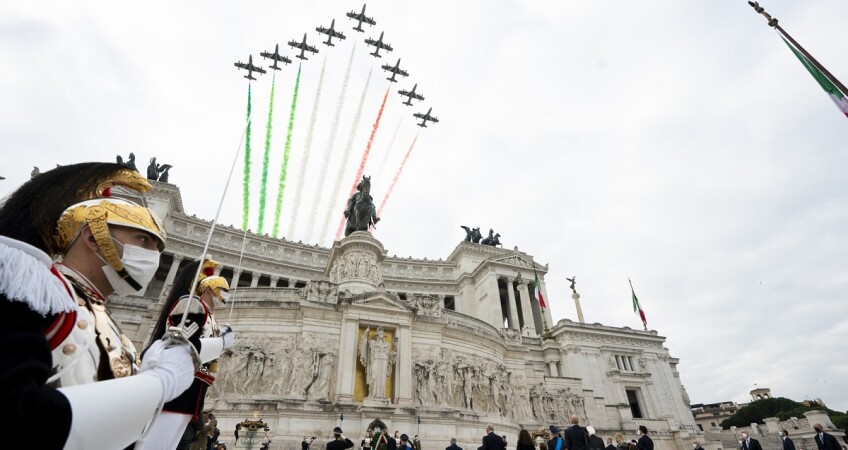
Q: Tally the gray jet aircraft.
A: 9